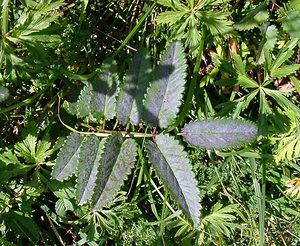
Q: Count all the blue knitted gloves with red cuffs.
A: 0